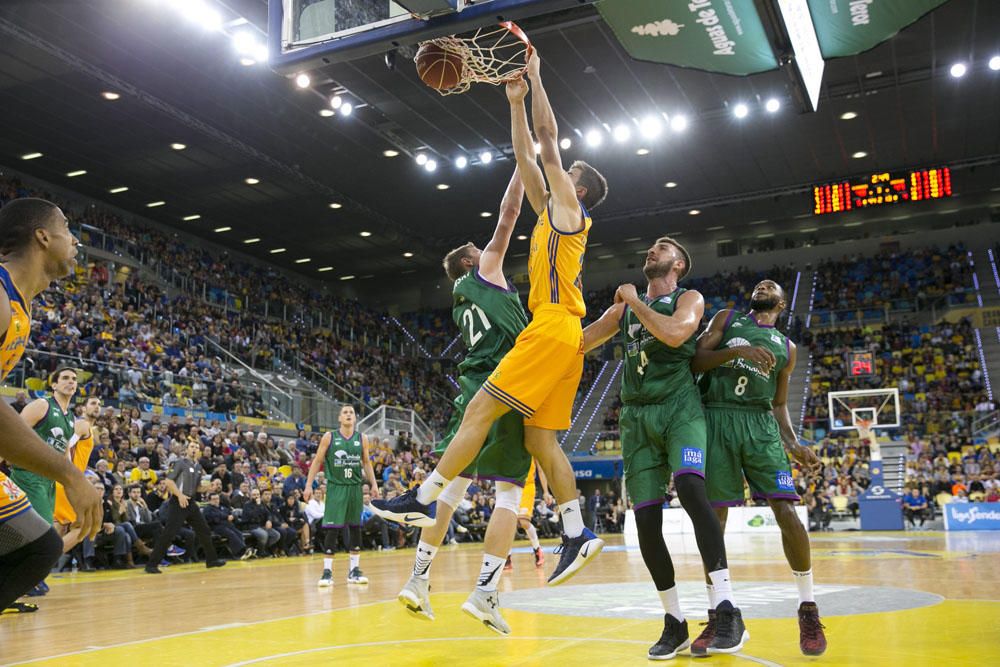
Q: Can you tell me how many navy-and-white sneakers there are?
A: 2